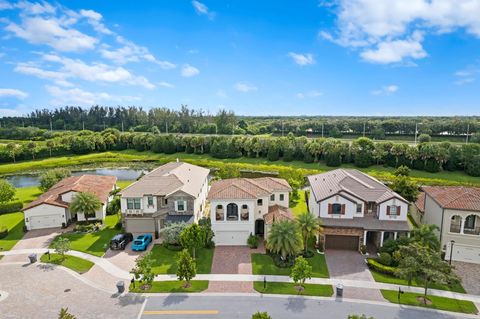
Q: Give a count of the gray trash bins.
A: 3